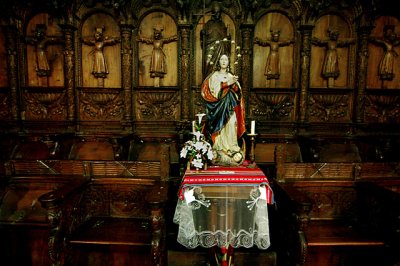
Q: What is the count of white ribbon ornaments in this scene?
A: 2